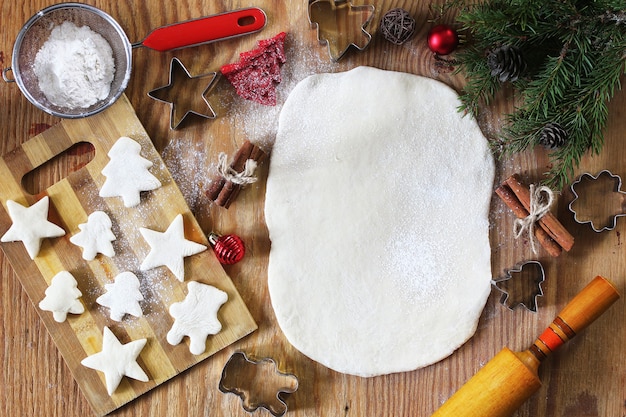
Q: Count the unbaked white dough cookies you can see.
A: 8